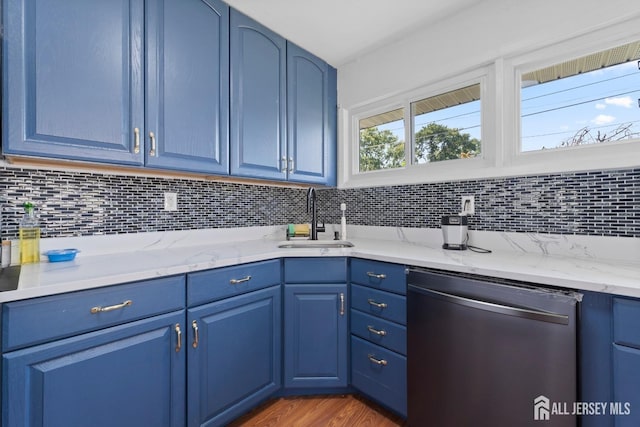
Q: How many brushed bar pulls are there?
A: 13